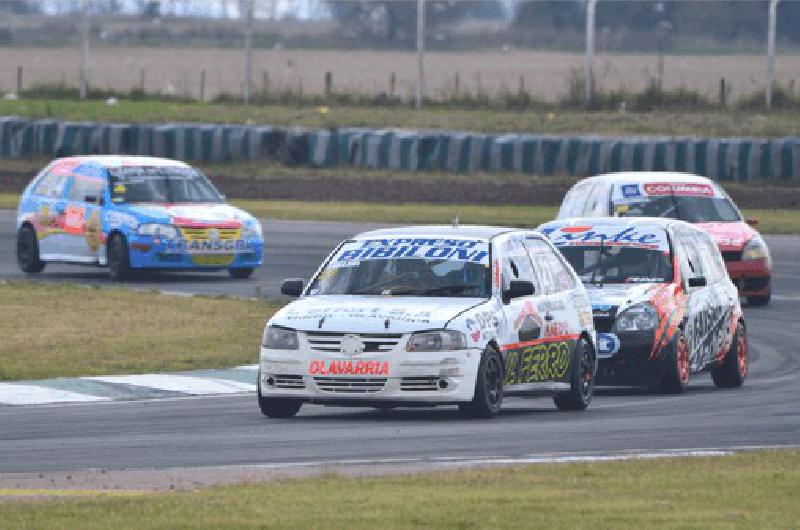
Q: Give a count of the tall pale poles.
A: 5